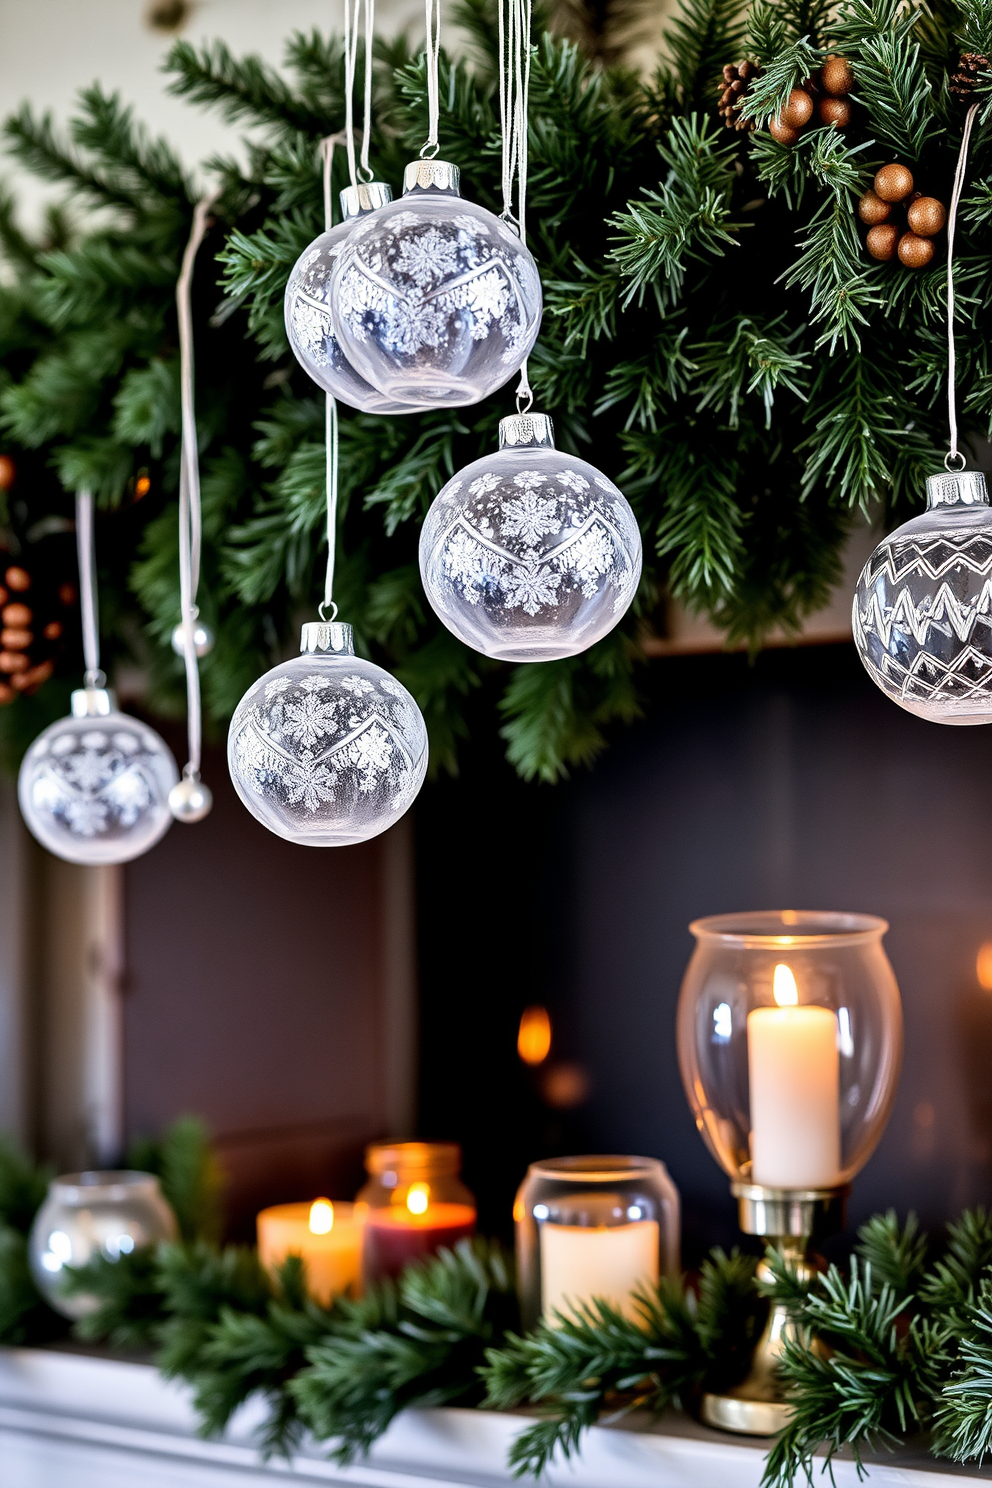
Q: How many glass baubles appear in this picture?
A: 6